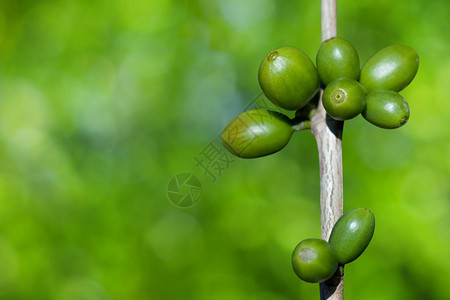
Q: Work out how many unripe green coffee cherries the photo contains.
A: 8